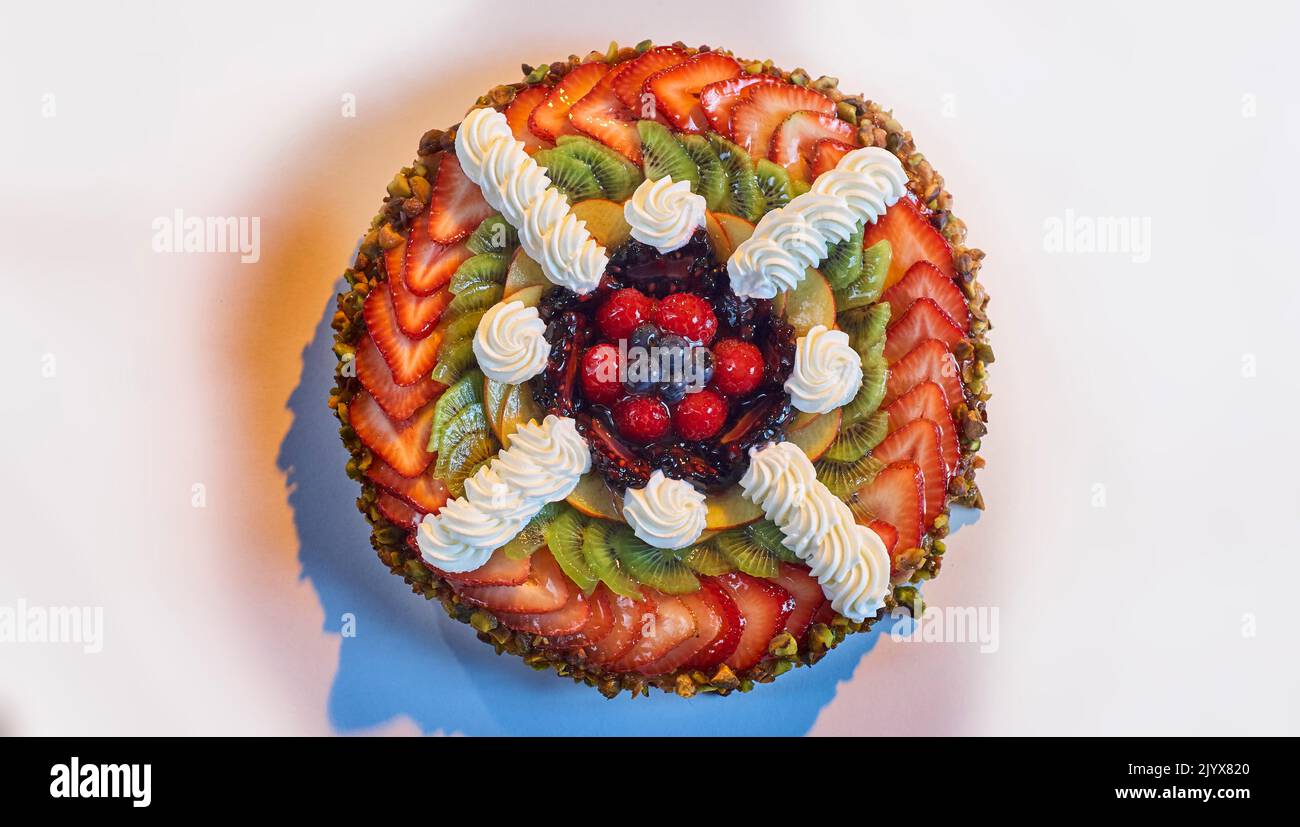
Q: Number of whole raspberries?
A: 6